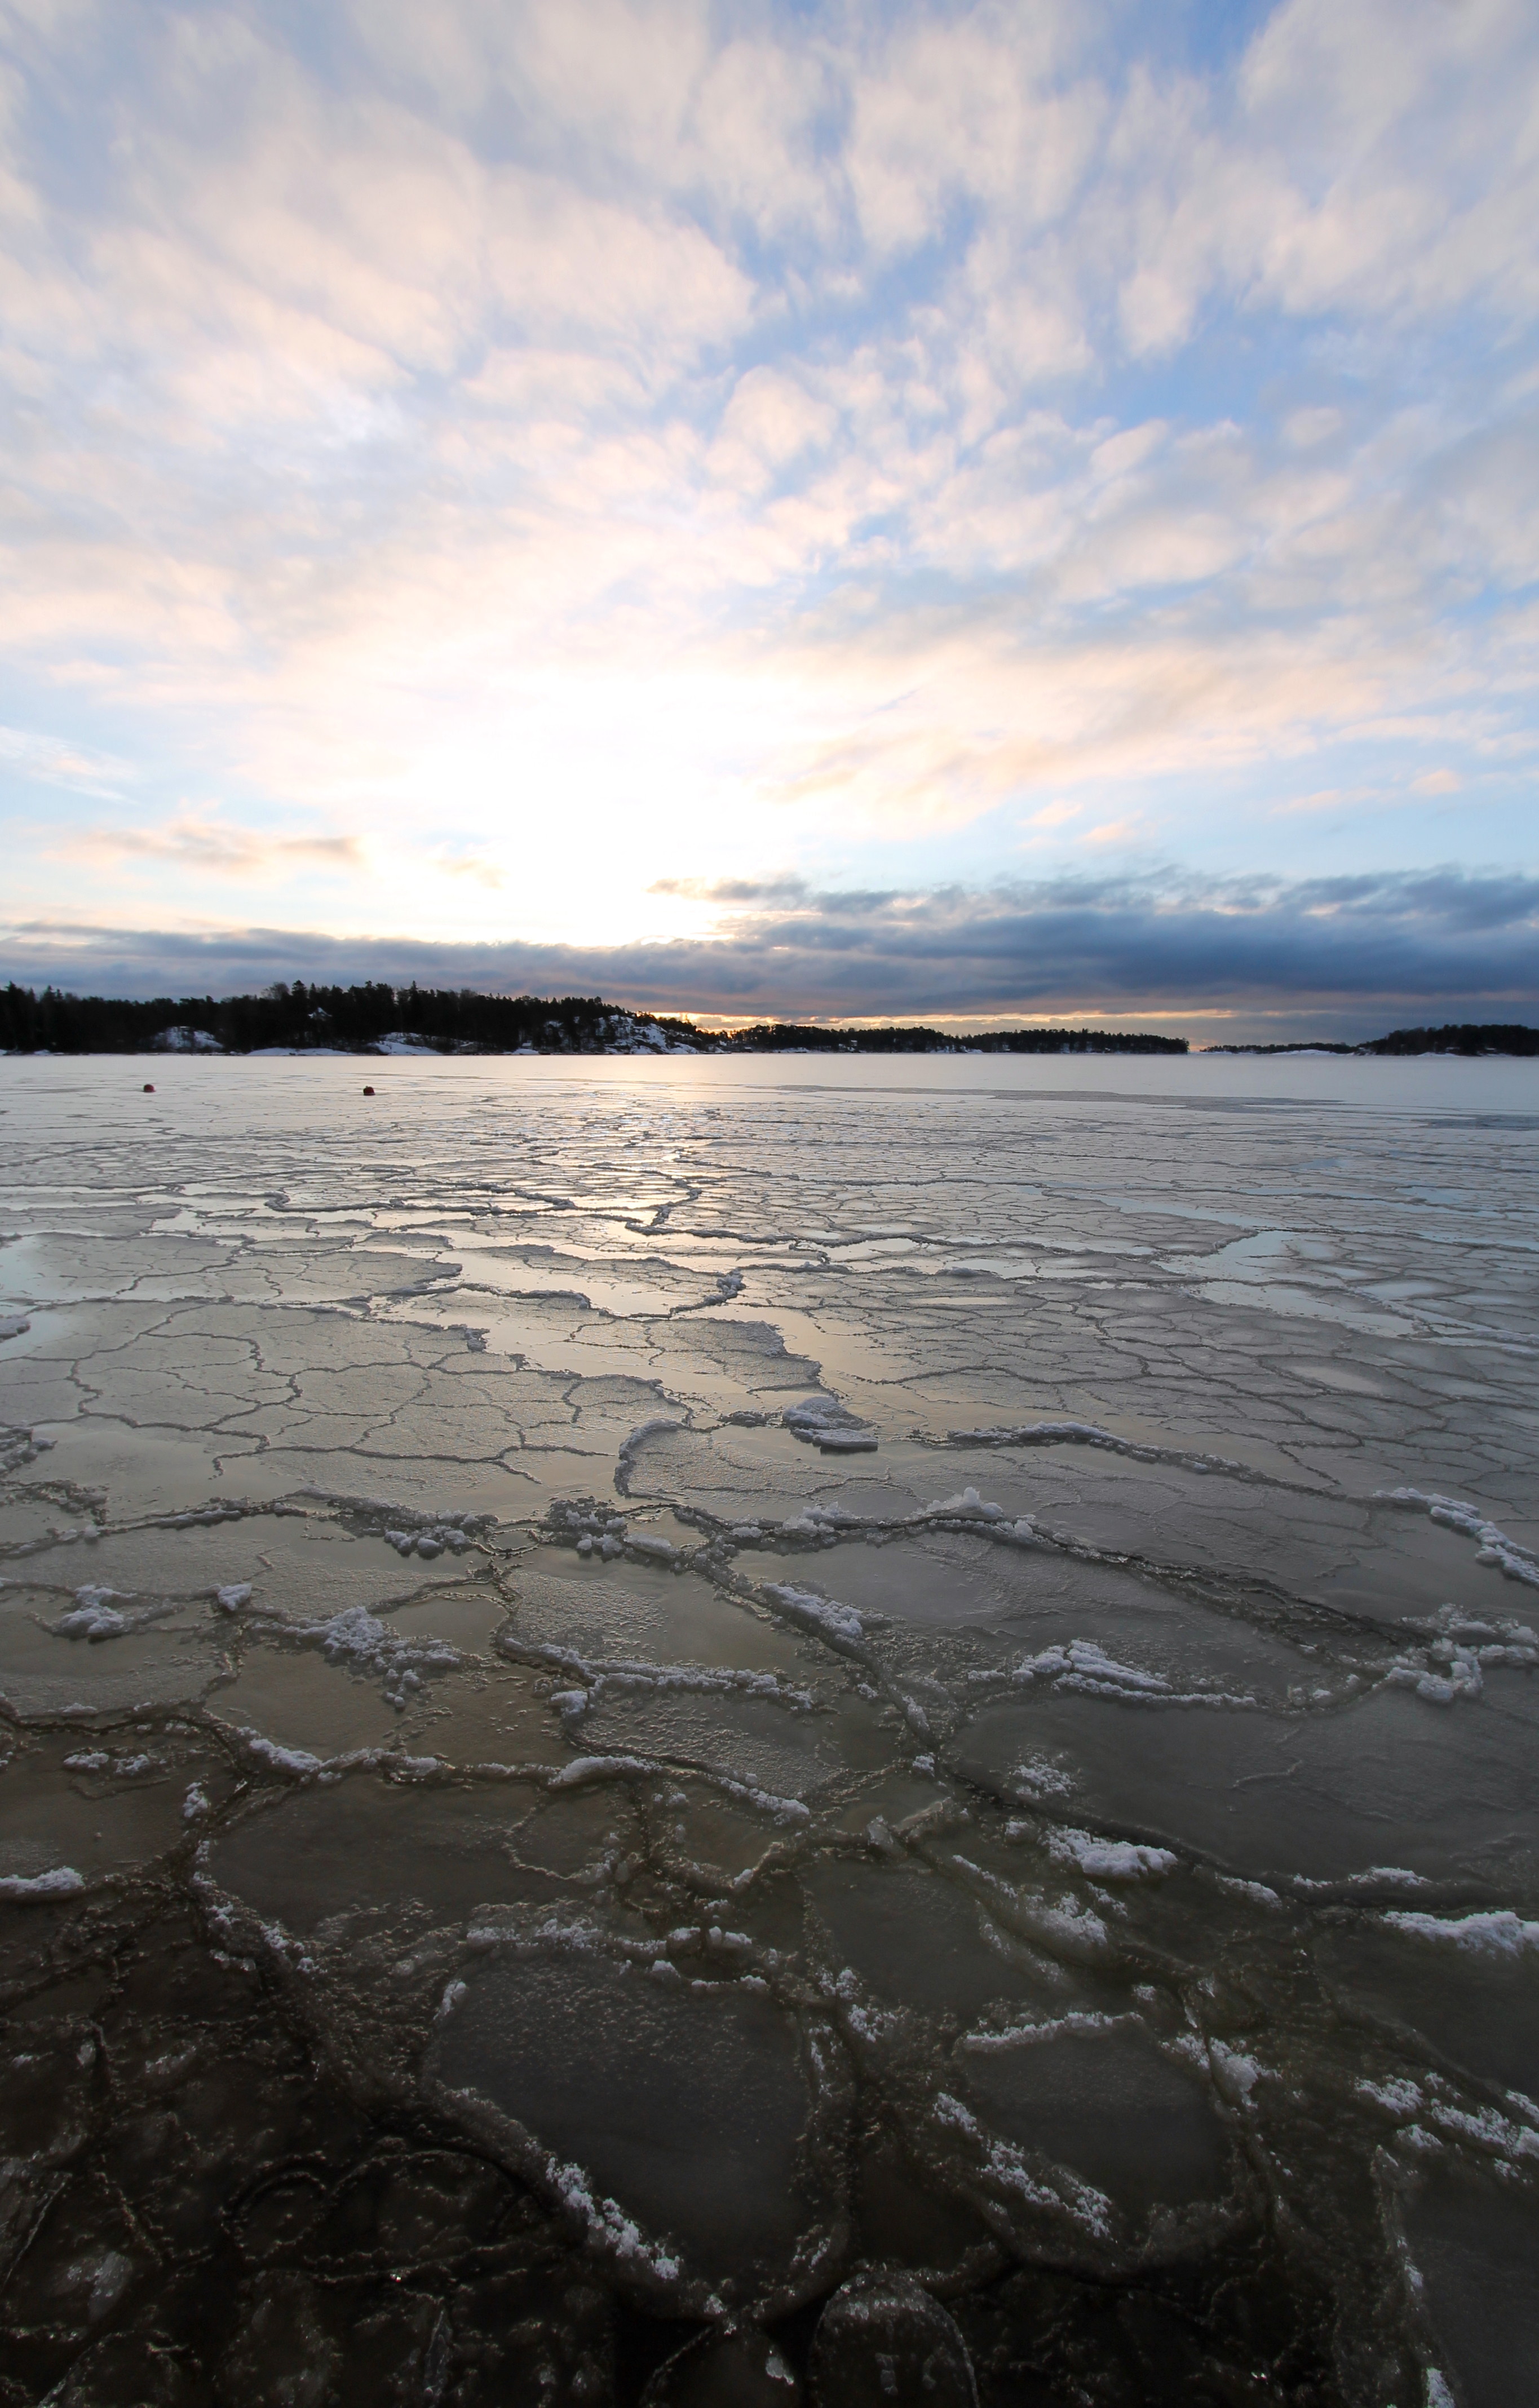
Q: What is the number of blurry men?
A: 0